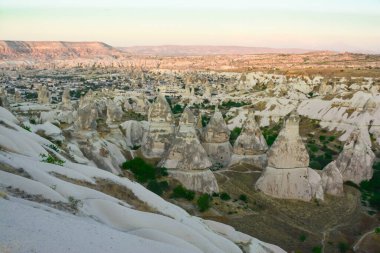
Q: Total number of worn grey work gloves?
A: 0